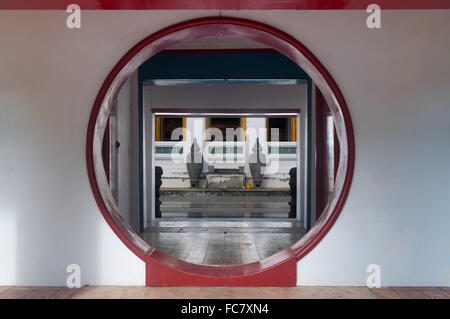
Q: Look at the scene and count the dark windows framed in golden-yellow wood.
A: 3